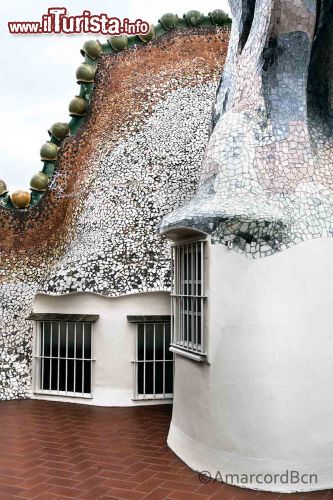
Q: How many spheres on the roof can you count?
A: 13